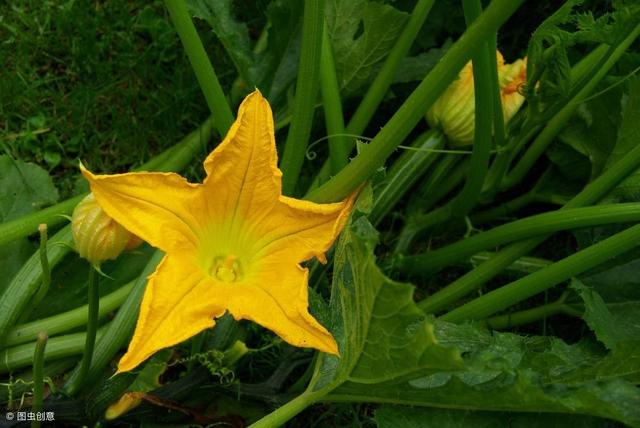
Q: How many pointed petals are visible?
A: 5